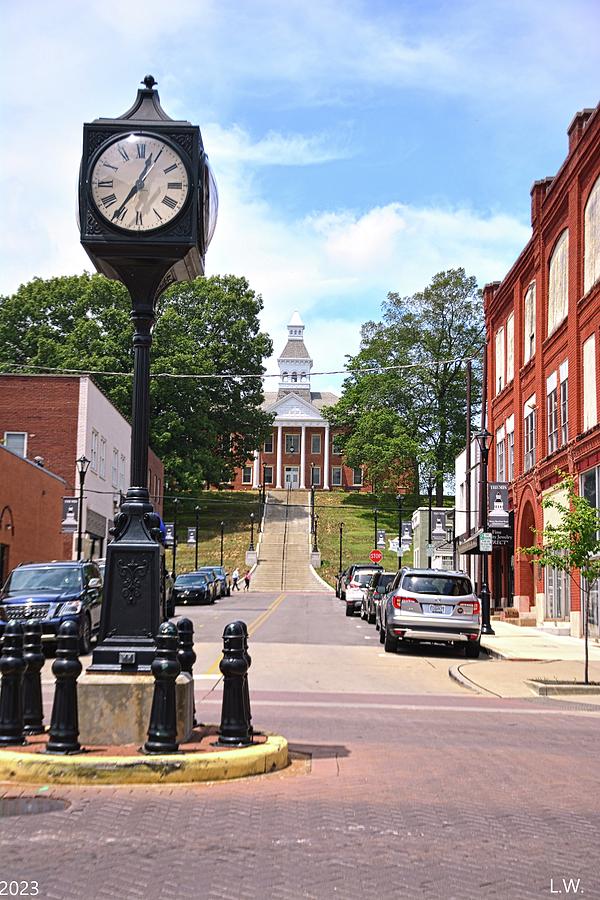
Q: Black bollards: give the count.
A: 7